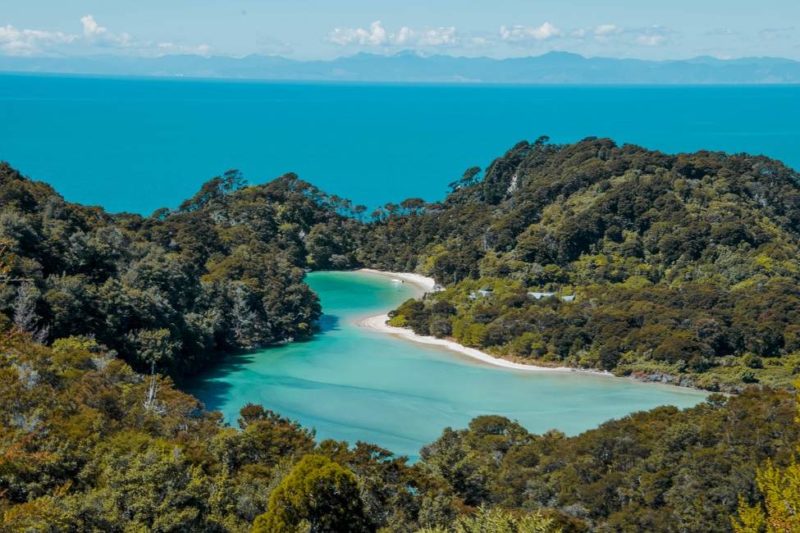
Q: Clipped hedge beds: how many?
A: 0